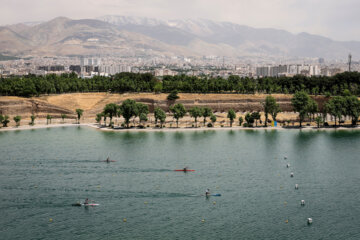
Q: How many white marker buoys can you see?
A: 6